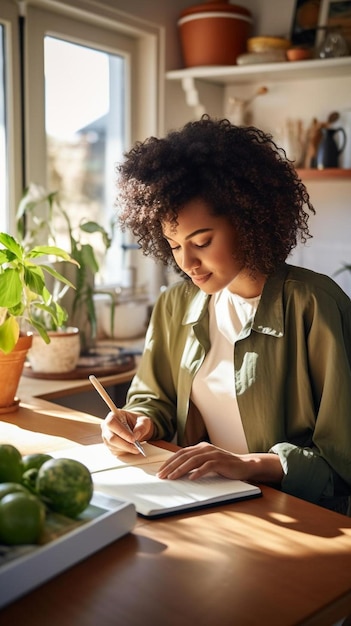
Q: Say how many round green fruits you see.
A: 5